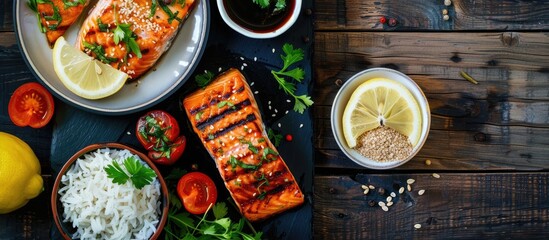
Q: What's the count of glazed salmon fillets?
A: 3